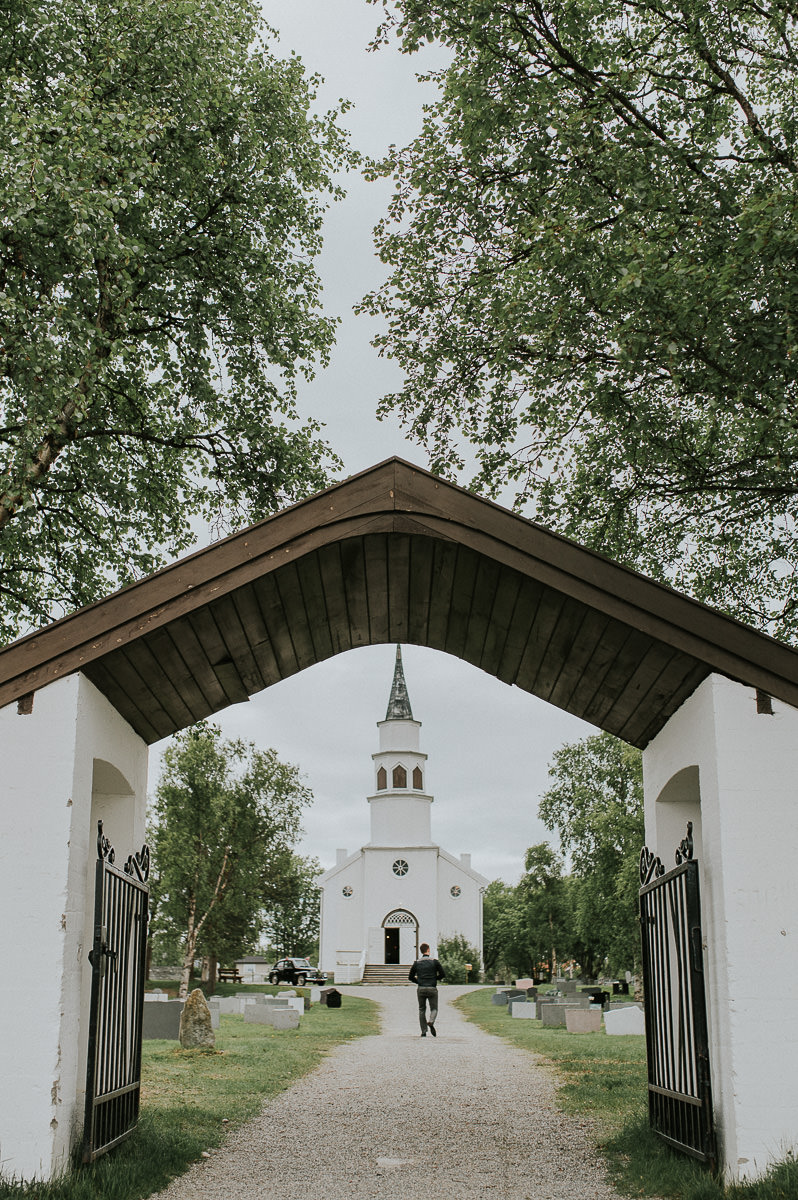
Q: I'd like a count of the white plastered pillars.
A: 2